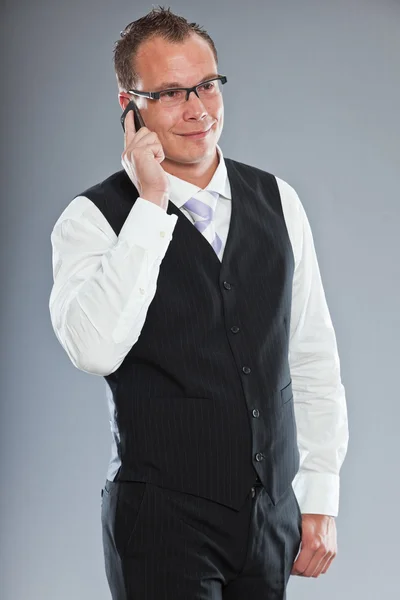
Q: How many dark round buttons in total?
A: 5